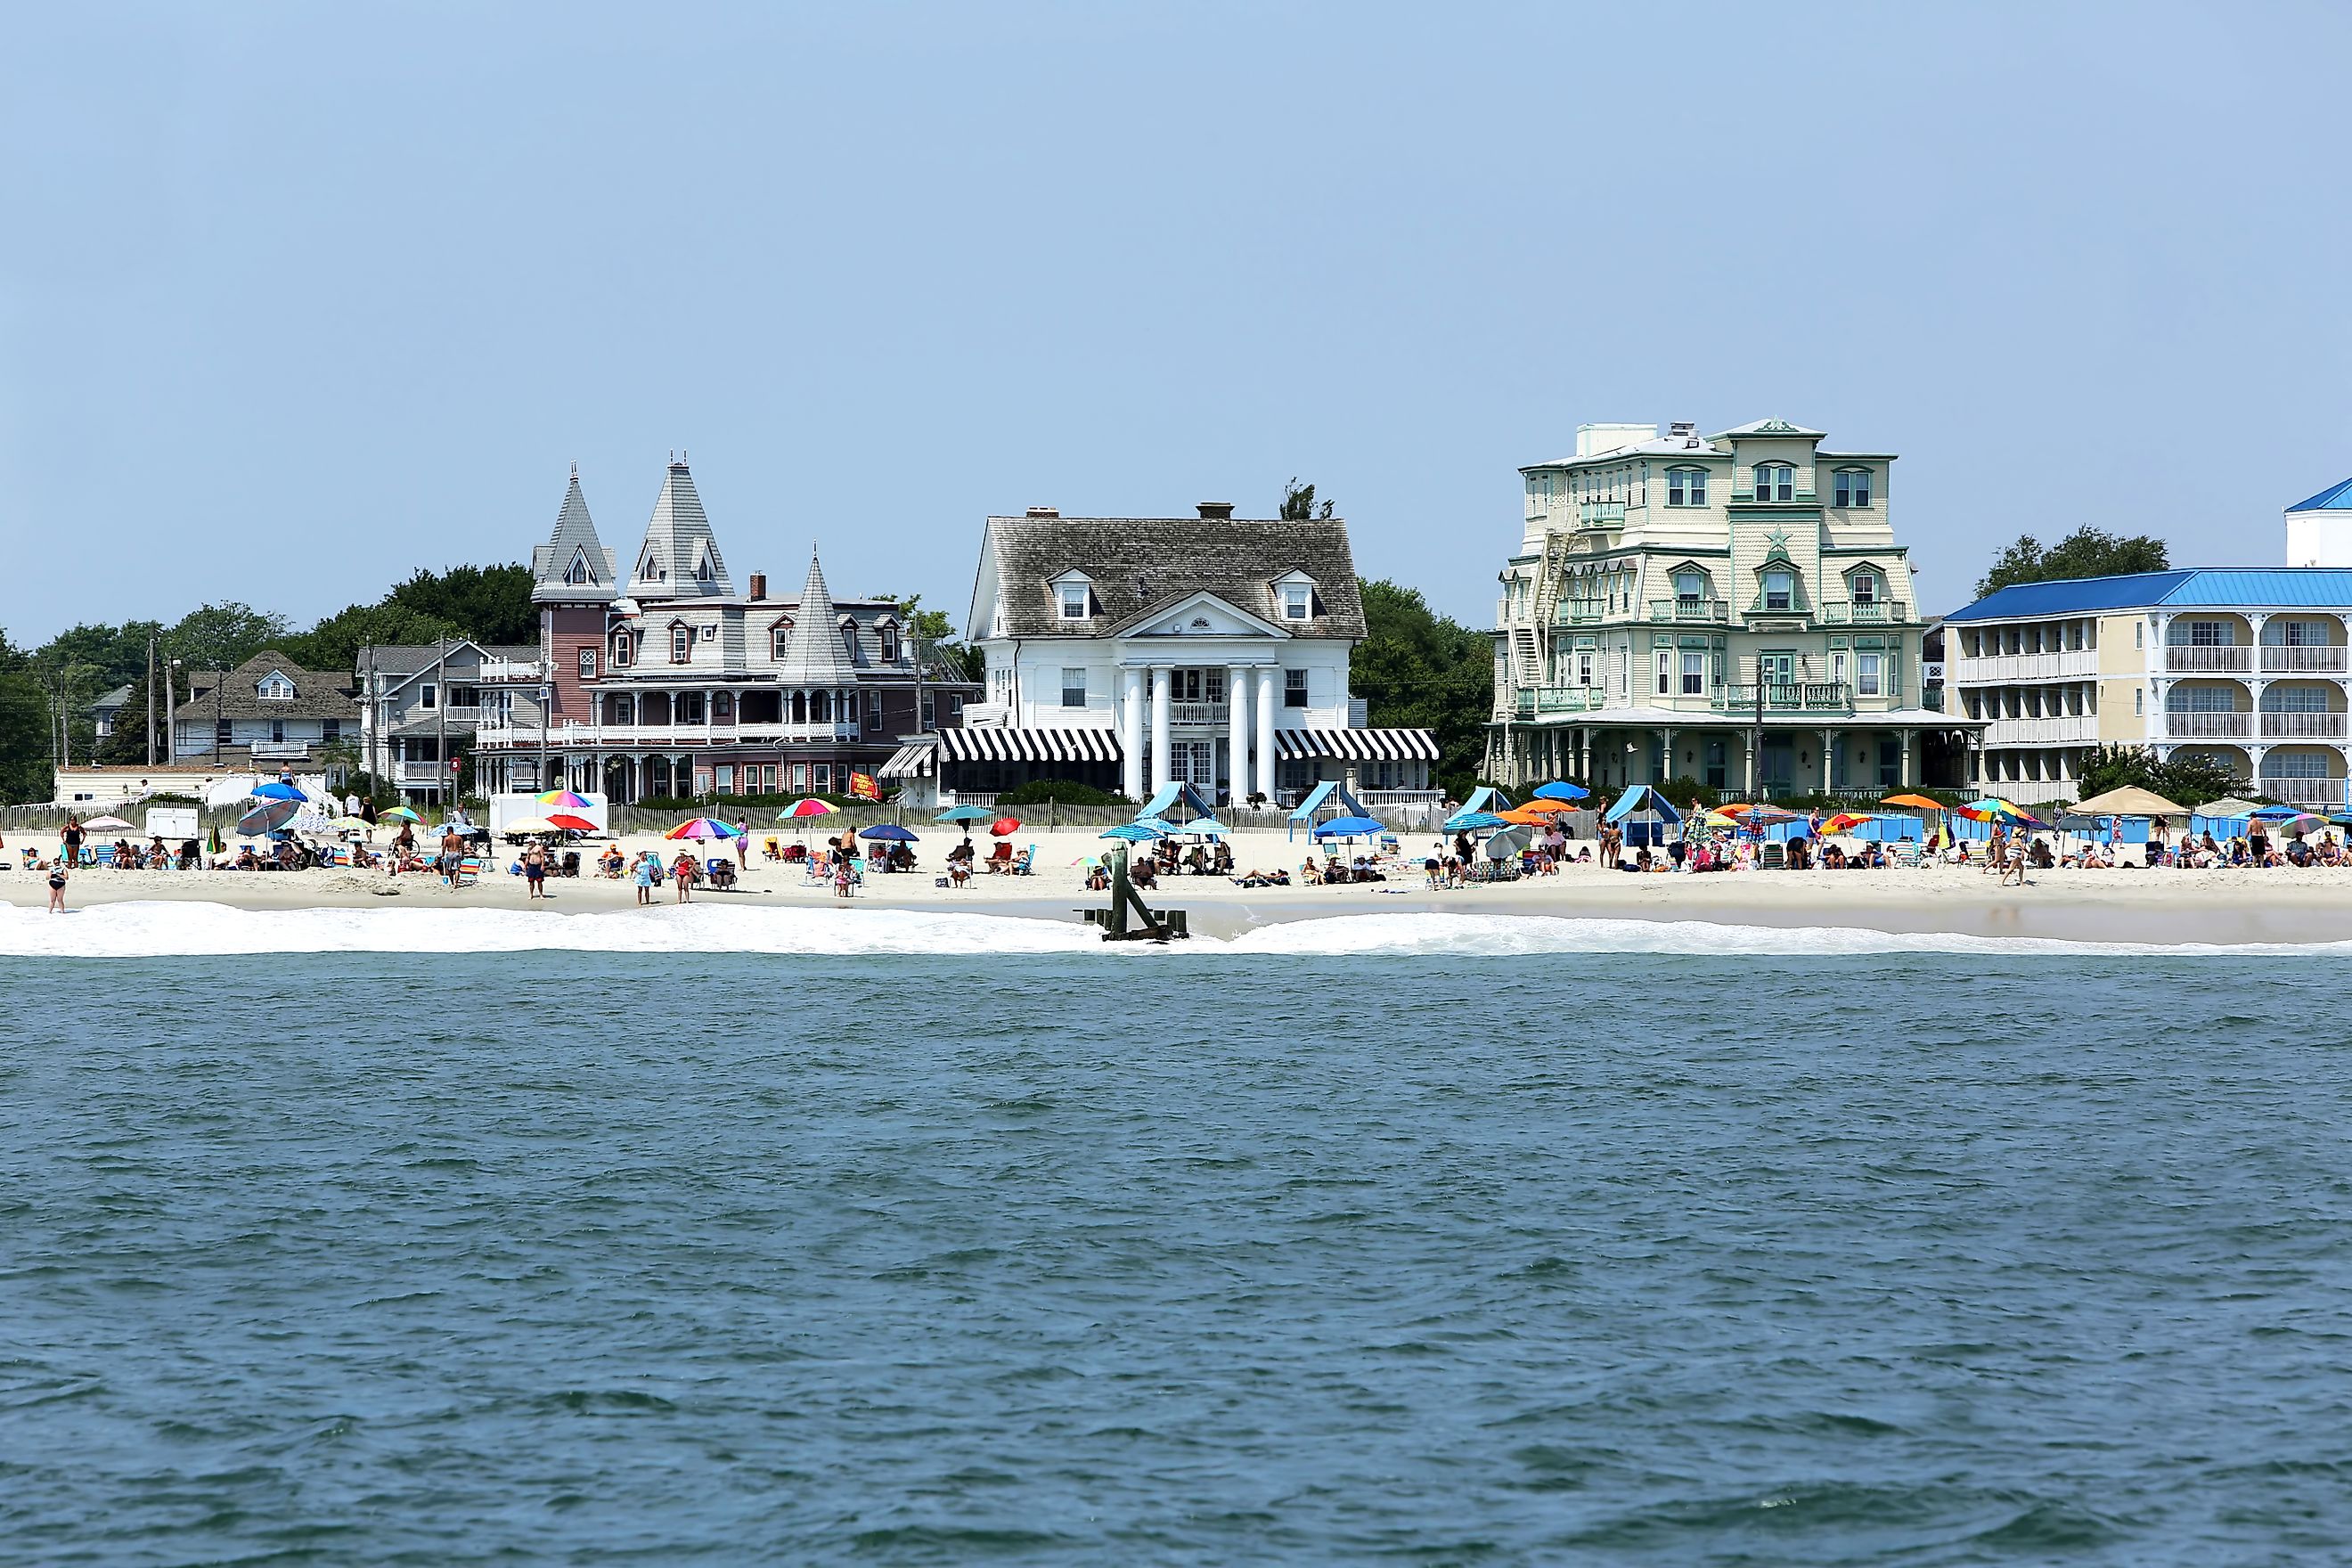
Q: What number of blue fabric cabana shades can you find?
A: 4